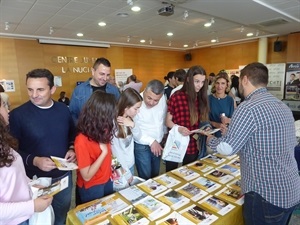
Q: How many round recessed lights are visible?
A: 9